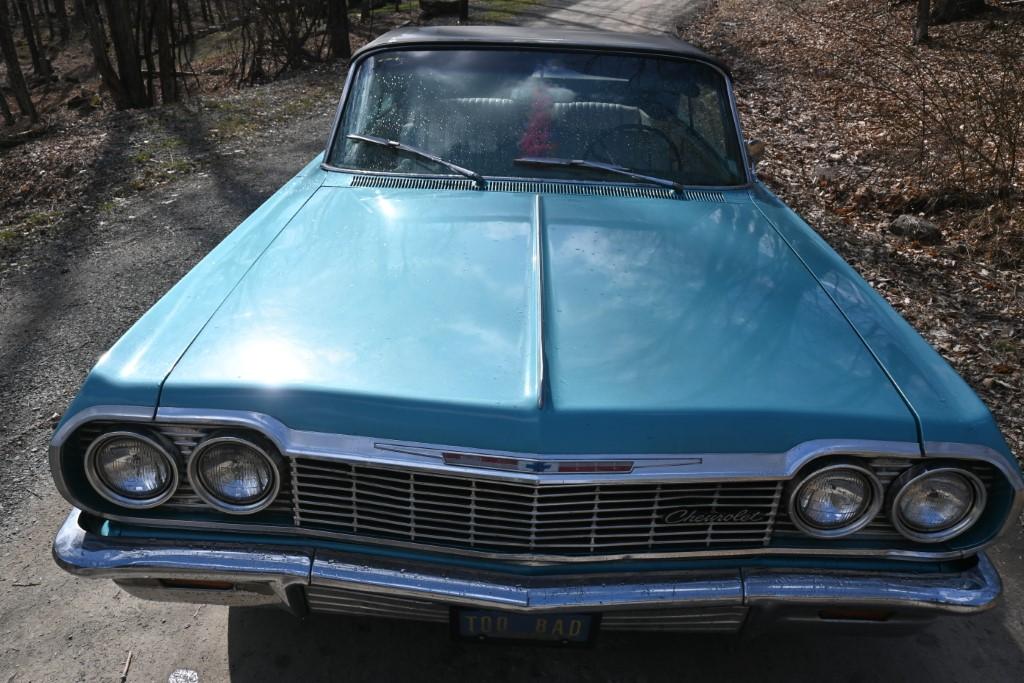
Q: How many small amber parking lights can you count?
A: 2